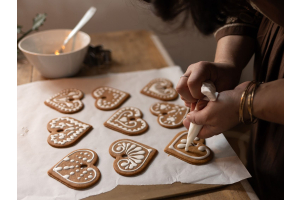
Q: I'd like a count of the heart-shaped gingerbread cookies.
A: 9